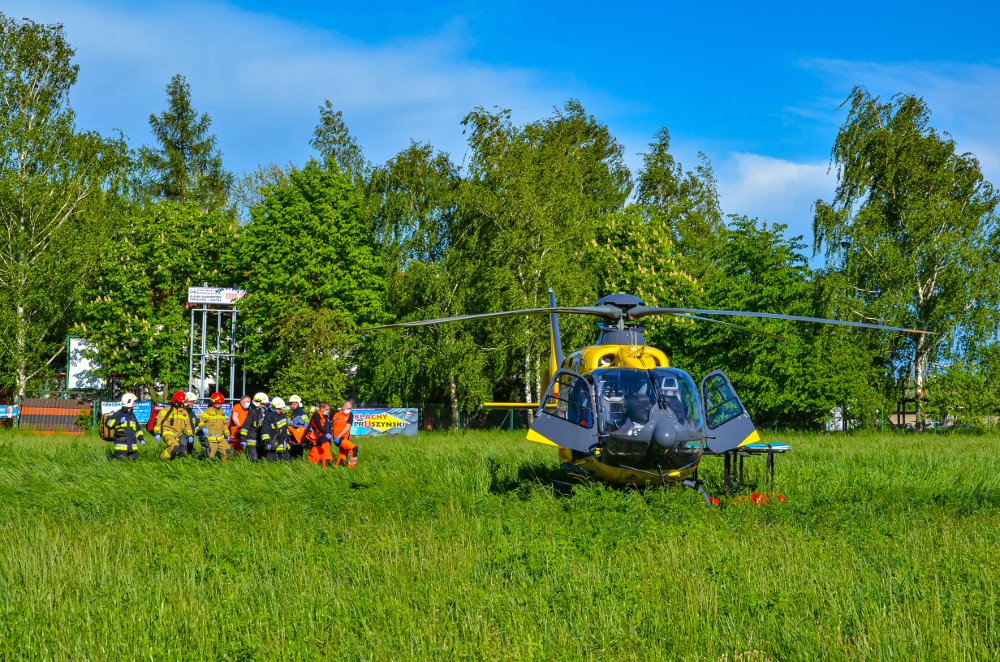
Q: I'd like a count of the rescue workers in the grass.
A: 10